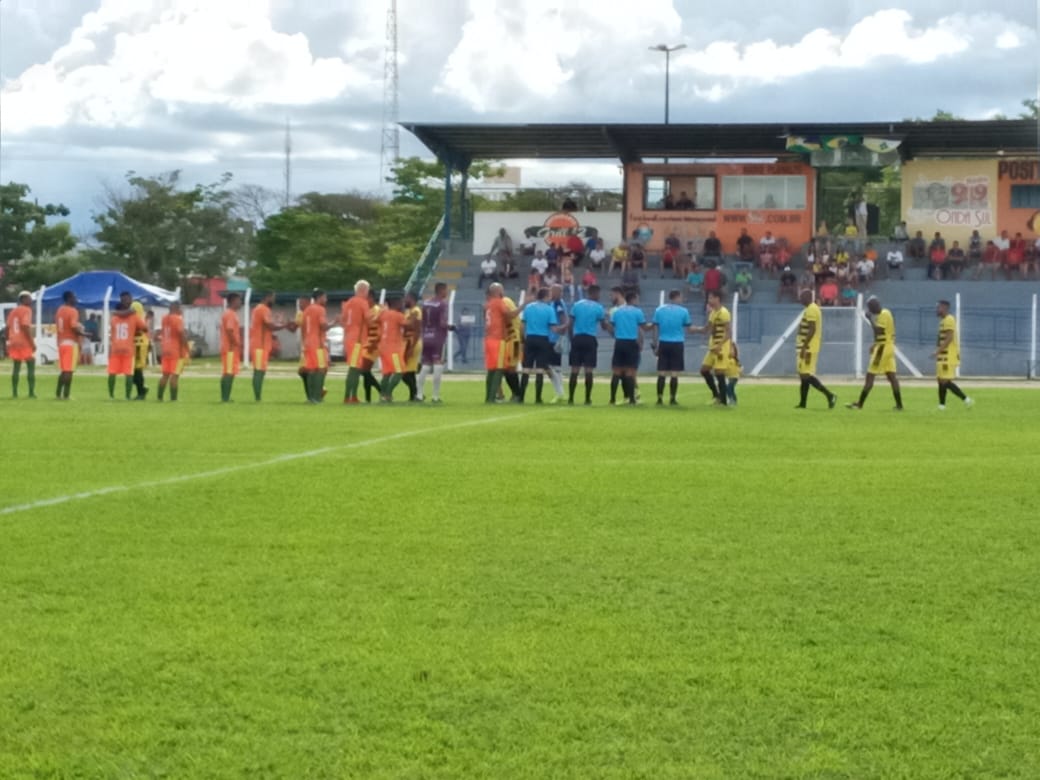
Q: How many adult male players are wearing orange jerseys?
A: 10